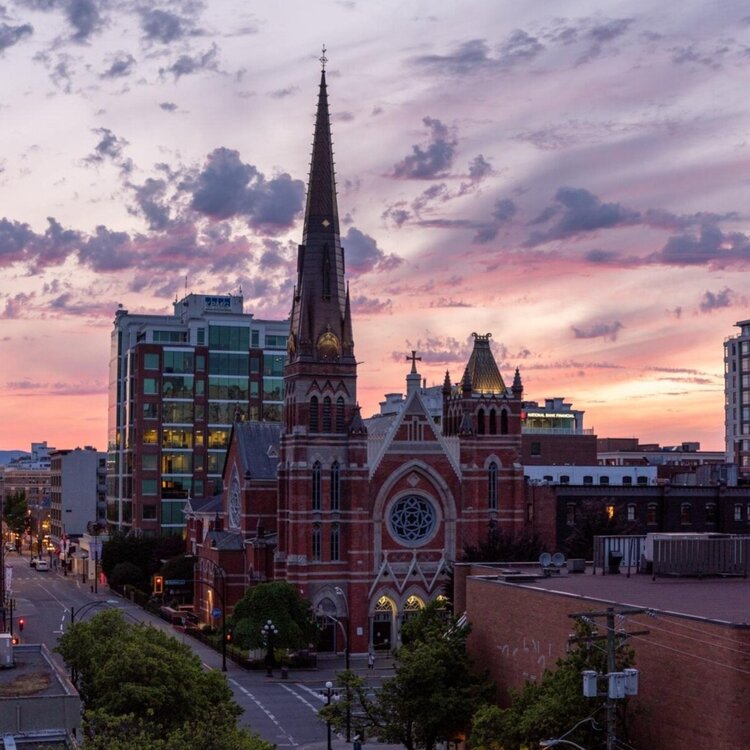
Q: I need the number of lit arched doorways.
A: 3